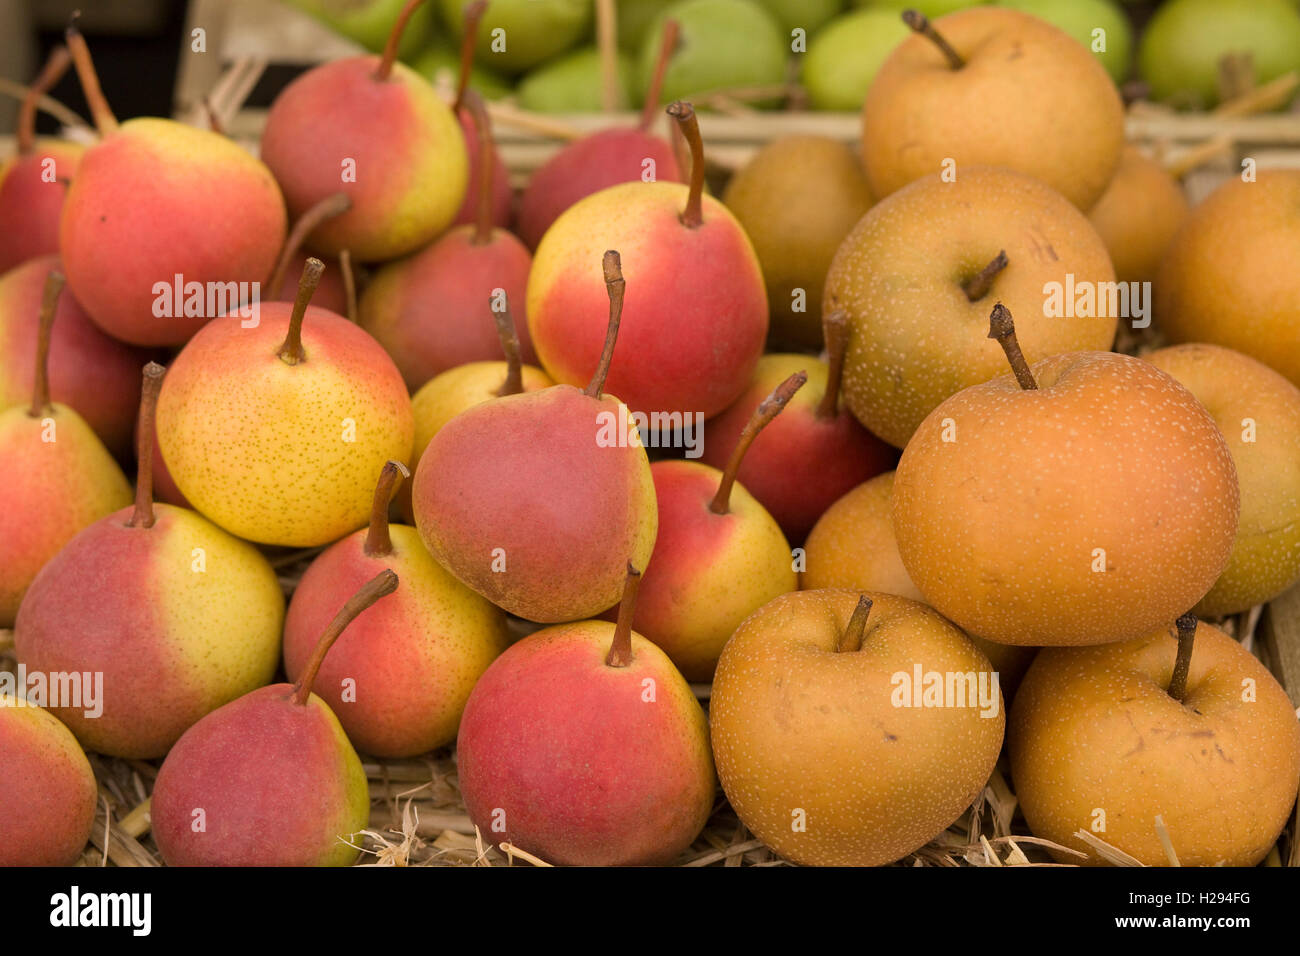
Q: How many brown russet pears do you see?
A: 10